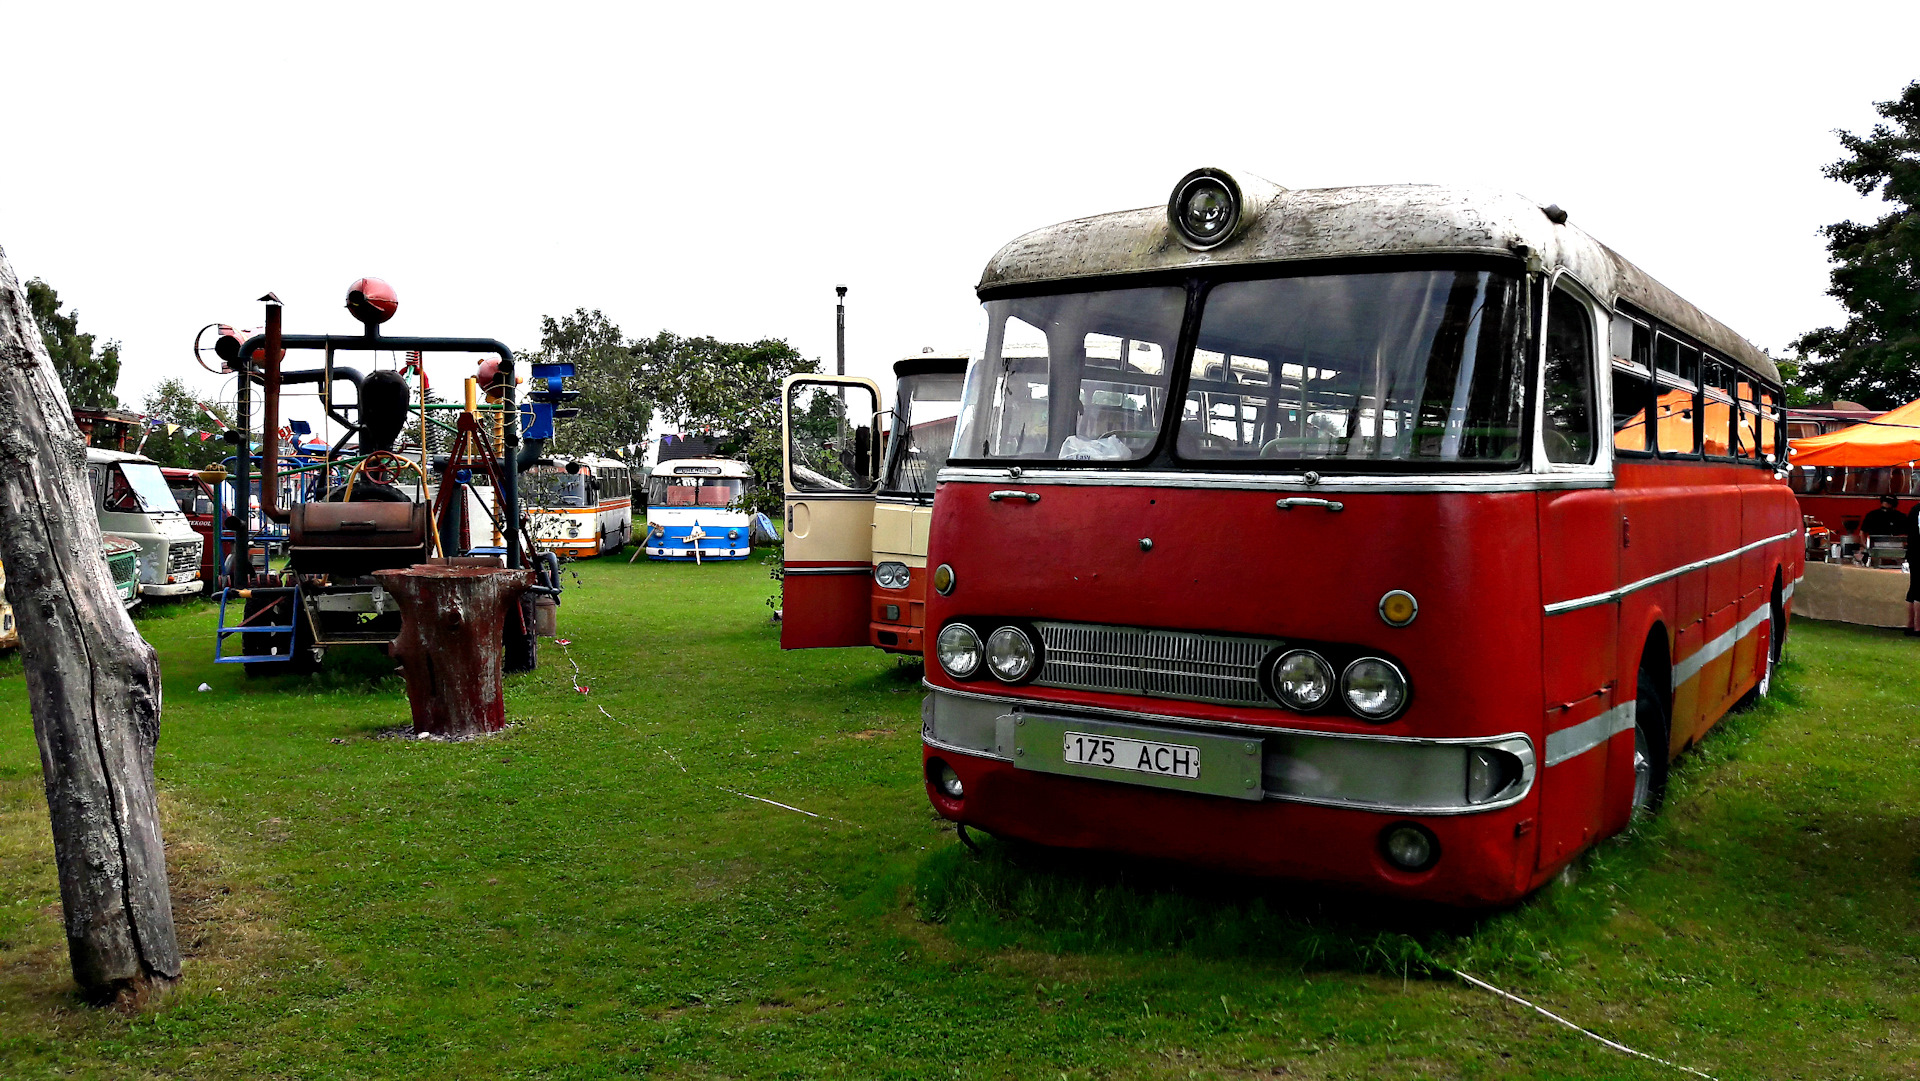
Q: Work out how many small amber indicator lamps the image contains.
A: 2